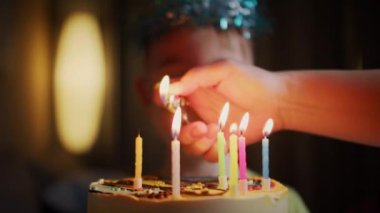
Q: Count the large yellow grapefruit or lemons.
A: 0